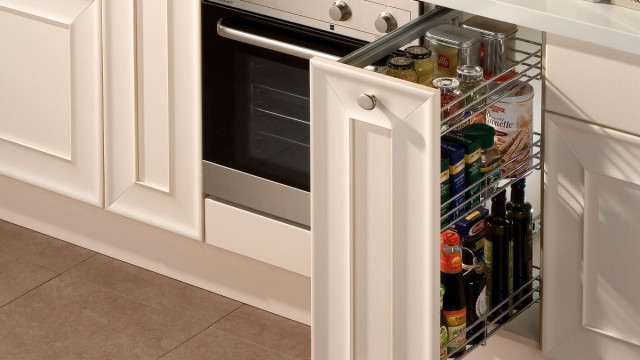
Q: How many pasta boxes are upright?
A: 1